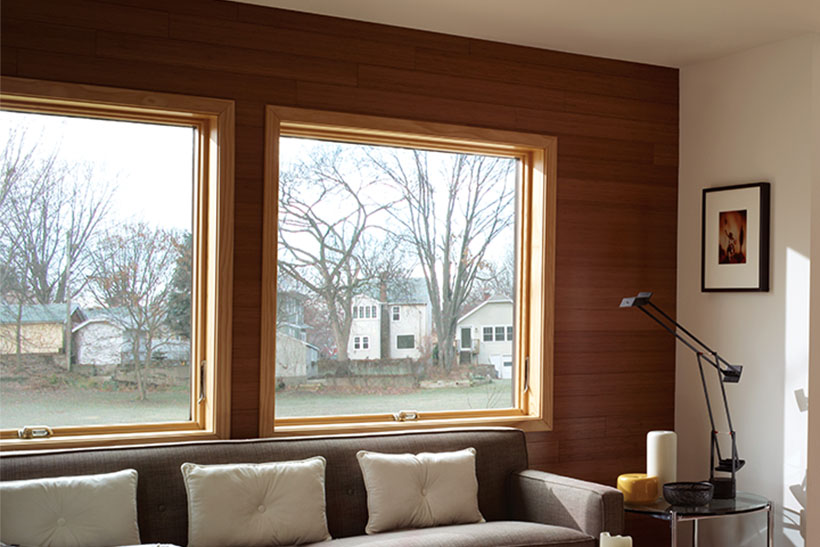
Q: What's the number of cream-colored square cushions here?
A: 3